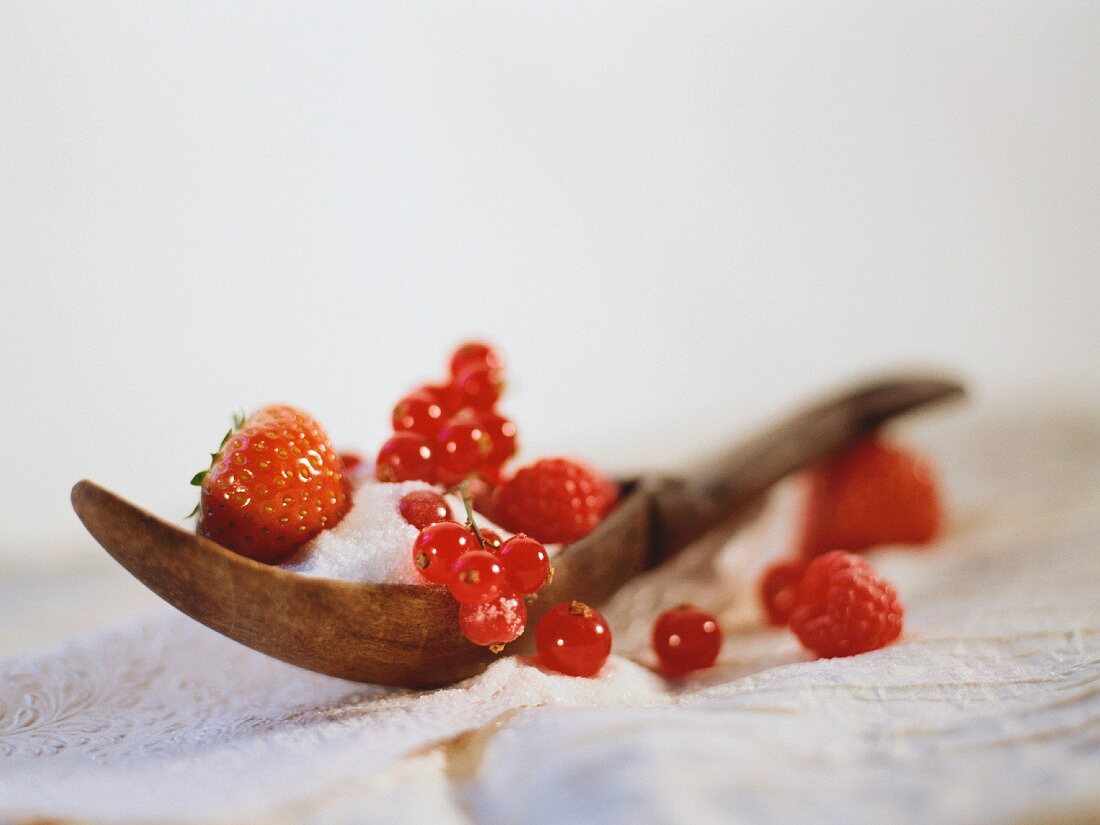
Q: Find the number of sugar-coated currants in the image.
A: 1